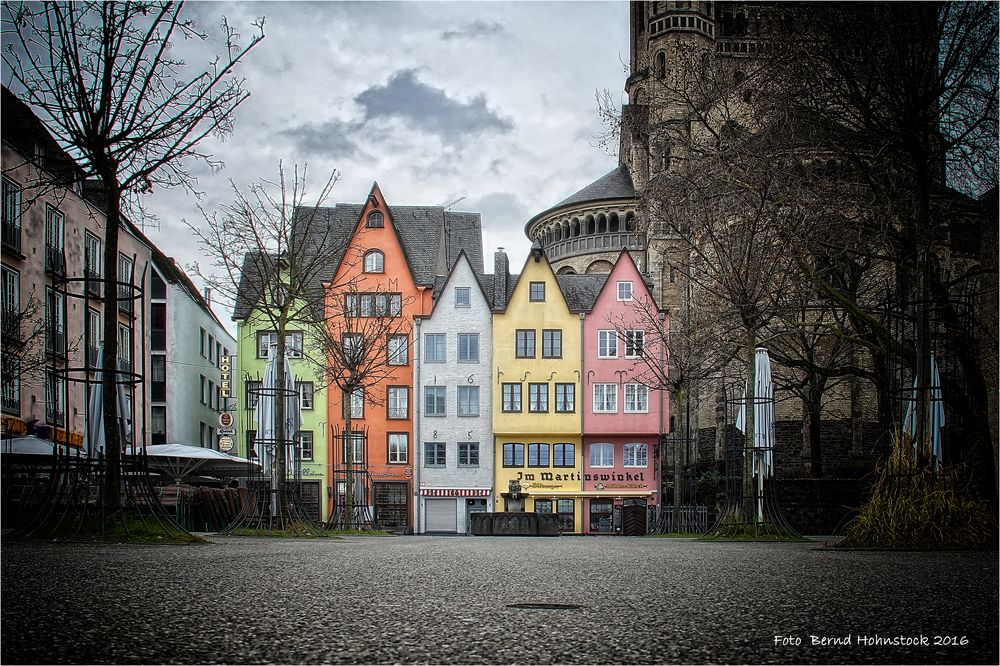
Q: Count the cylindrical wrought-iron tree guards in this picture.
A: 6